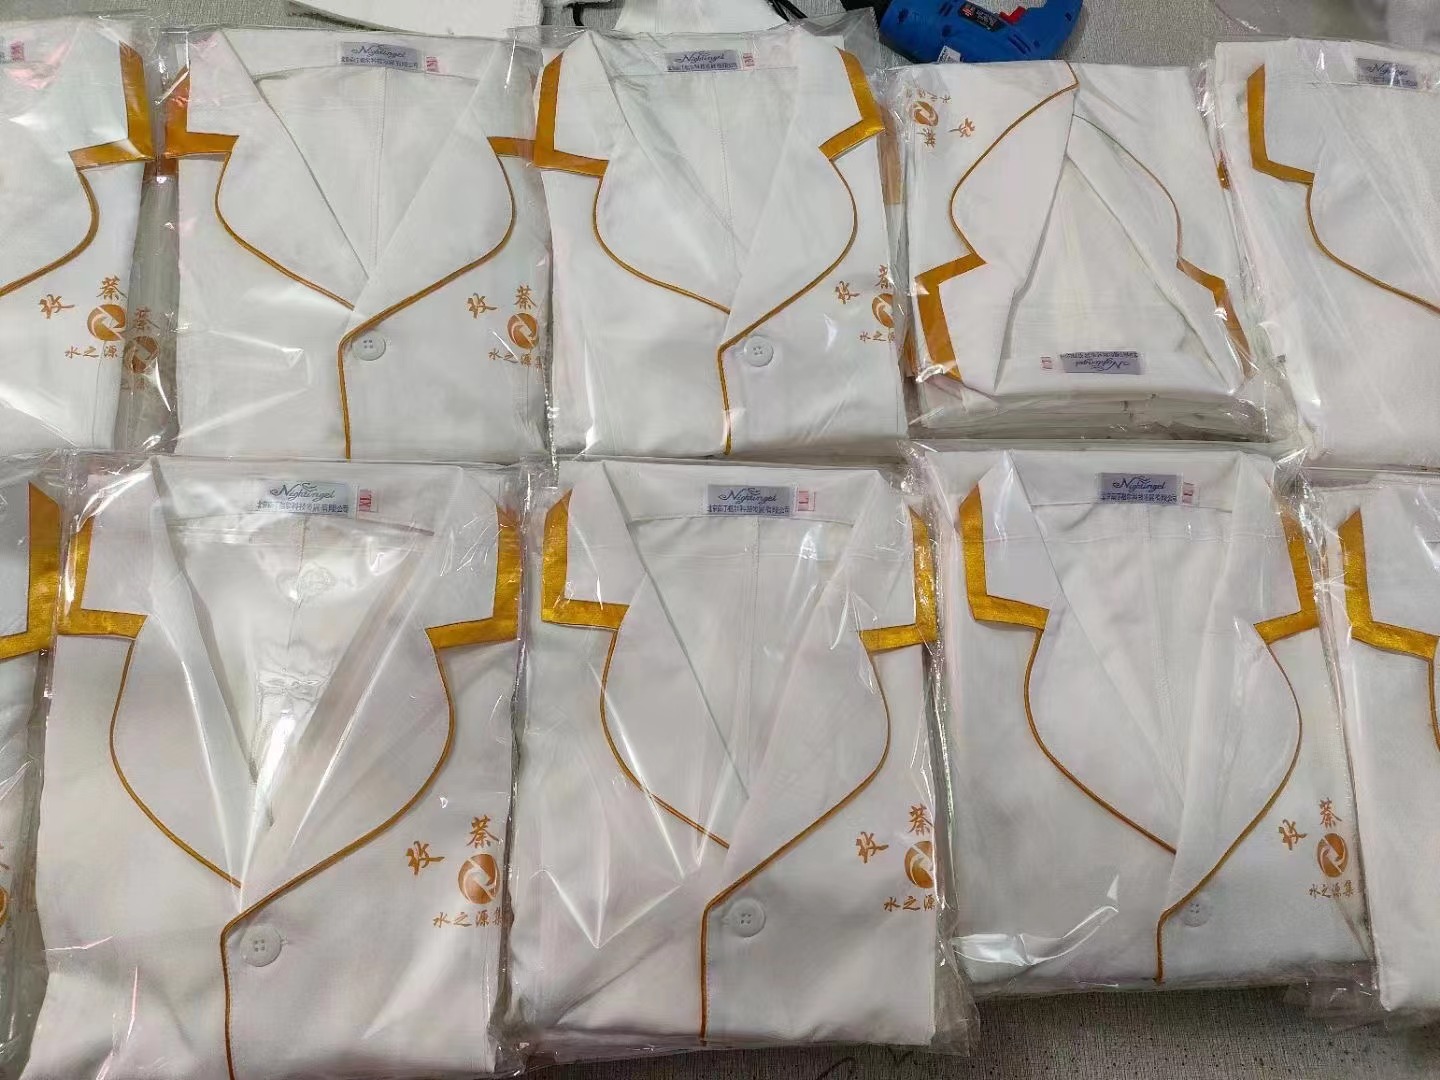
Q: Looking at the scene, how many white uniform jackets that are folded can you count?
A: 10